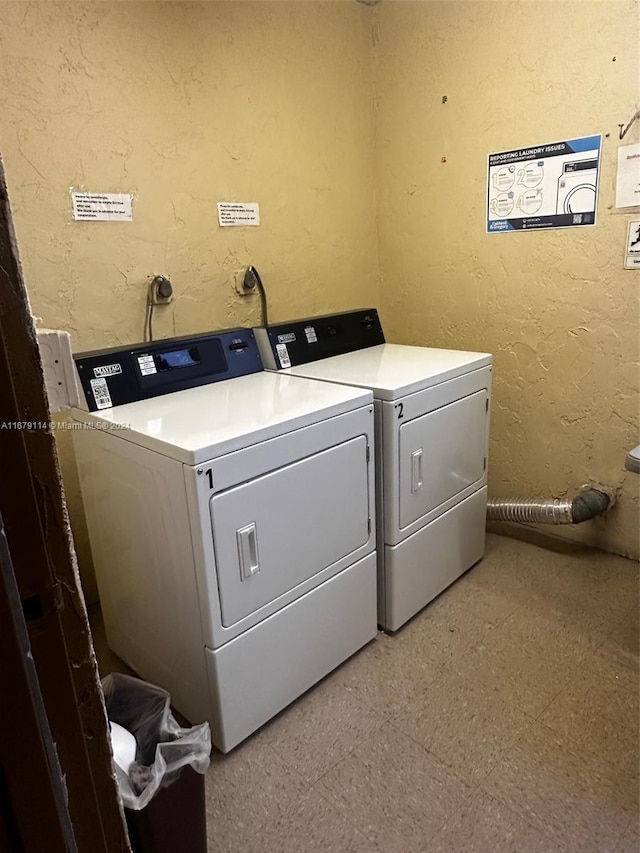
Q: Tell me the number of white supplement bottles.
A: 0